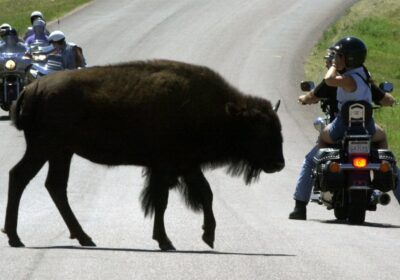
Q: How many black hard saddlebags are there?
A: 2